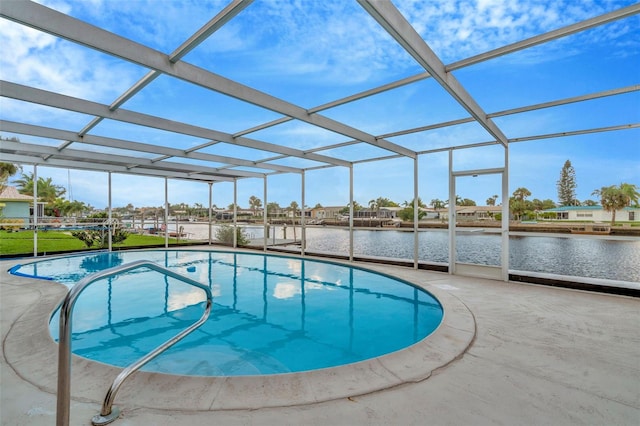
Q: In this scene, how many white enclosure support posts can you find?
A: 11